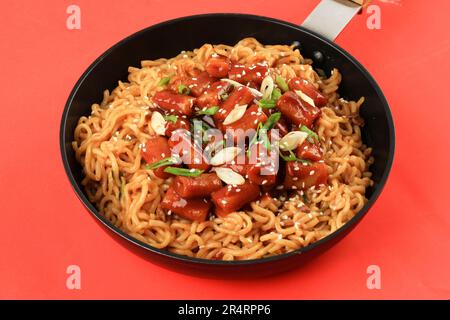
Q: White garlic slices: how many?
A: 8